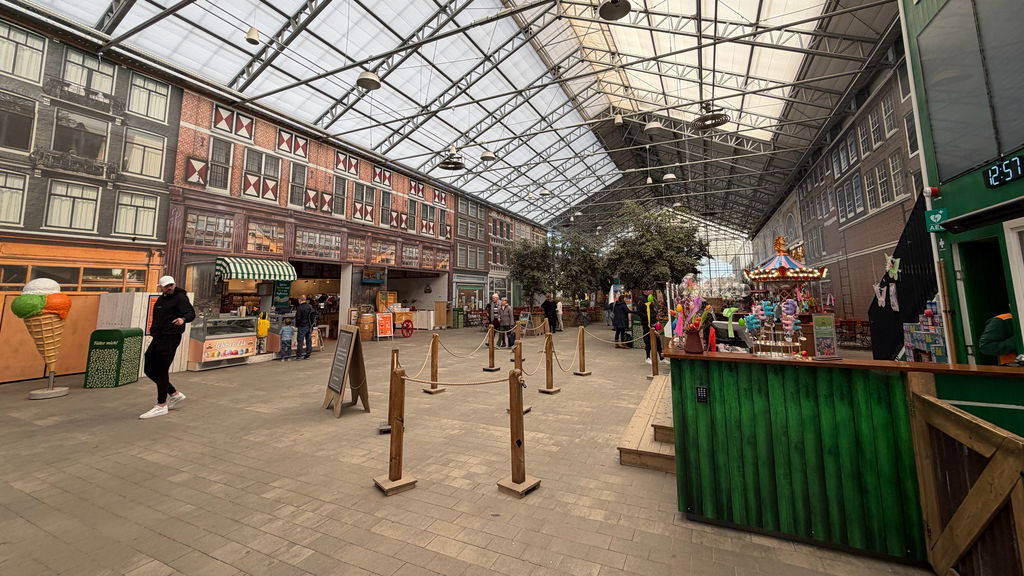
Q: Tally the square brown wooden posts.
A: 11